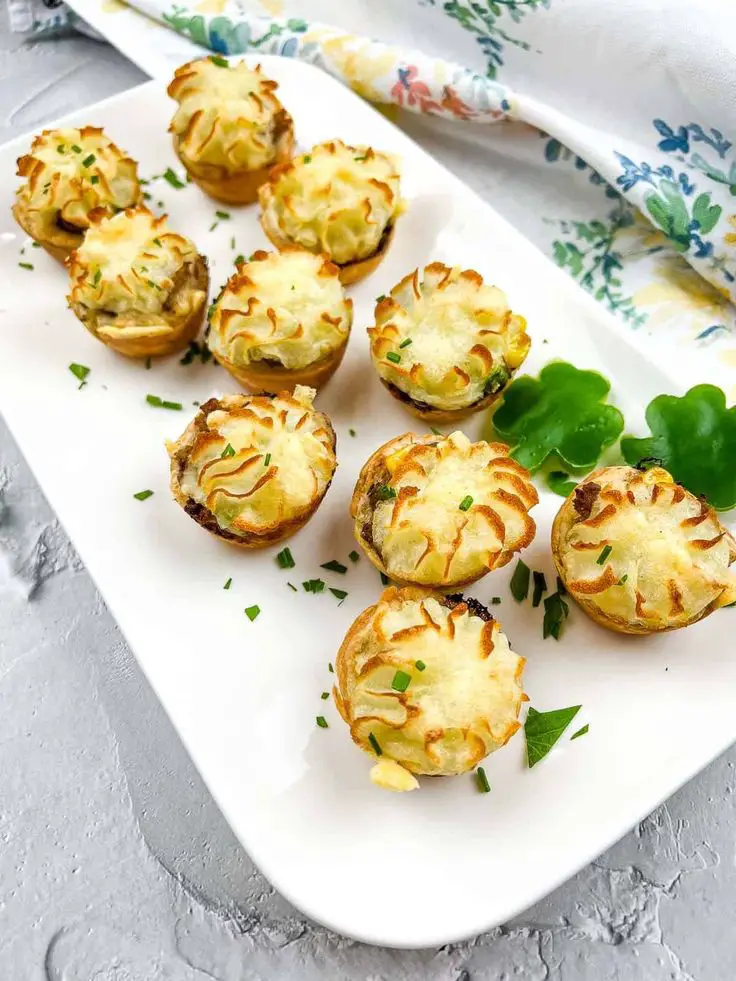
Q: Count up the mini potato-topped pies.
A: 10